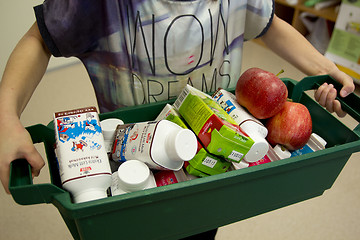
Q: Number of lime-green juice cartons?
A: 2